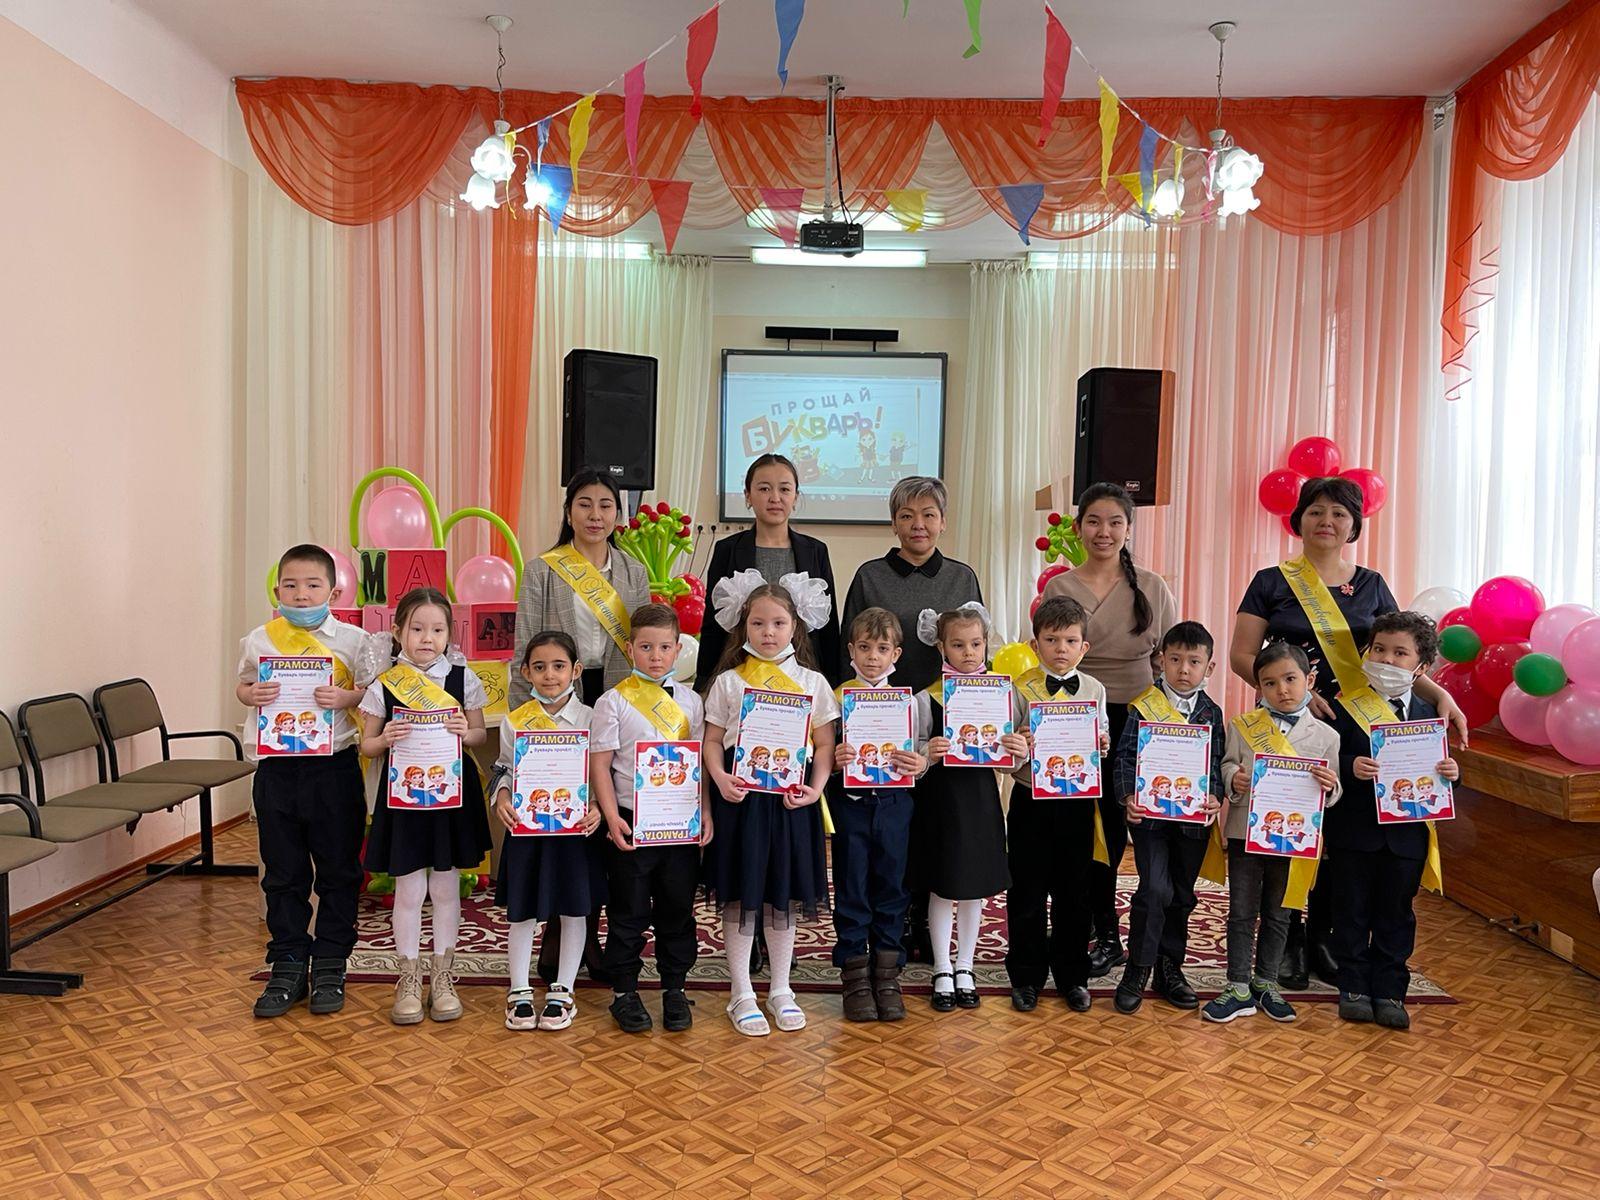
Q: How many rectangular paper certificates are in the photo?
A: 11